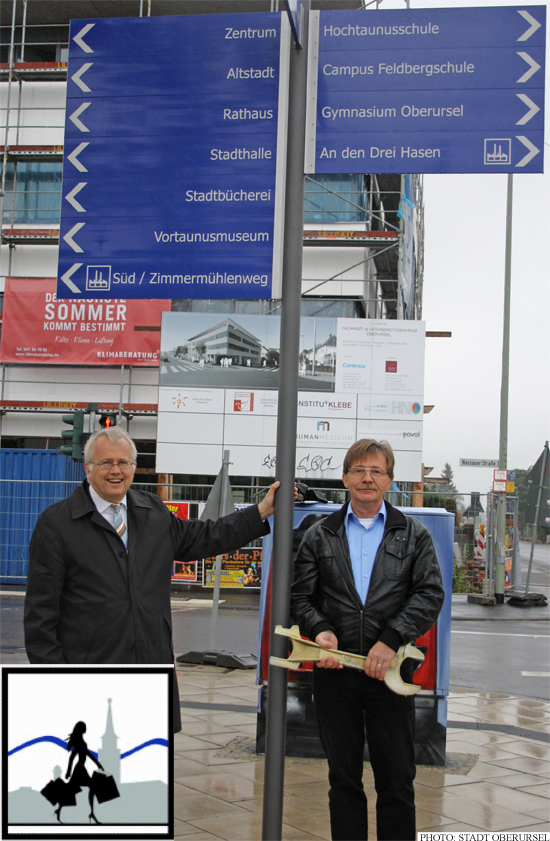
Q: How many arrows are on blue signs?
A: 11